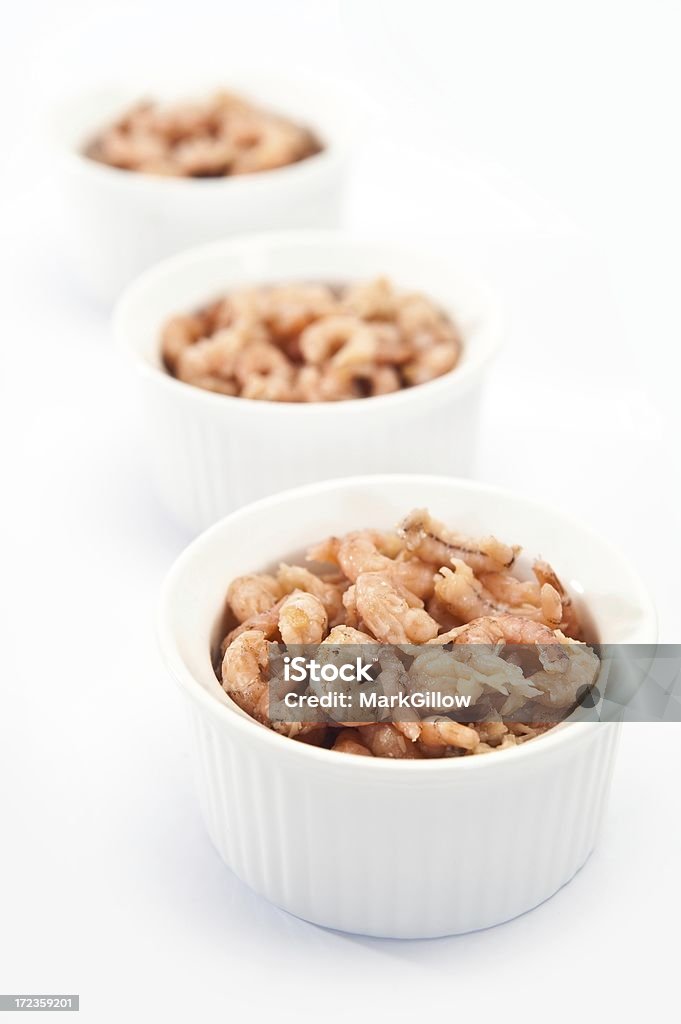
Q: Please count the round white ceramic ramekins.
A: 3